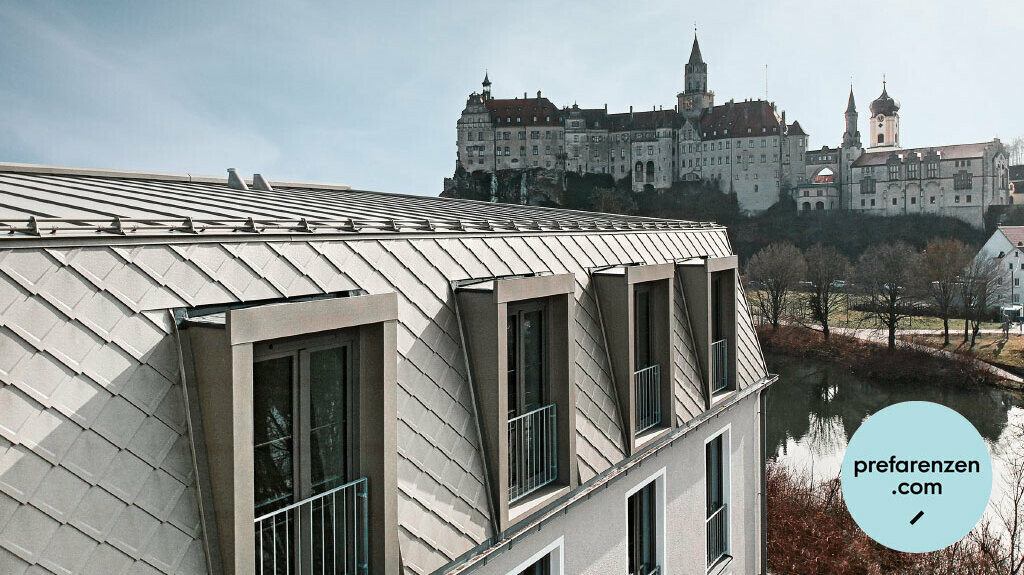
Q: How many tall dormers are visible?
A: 4